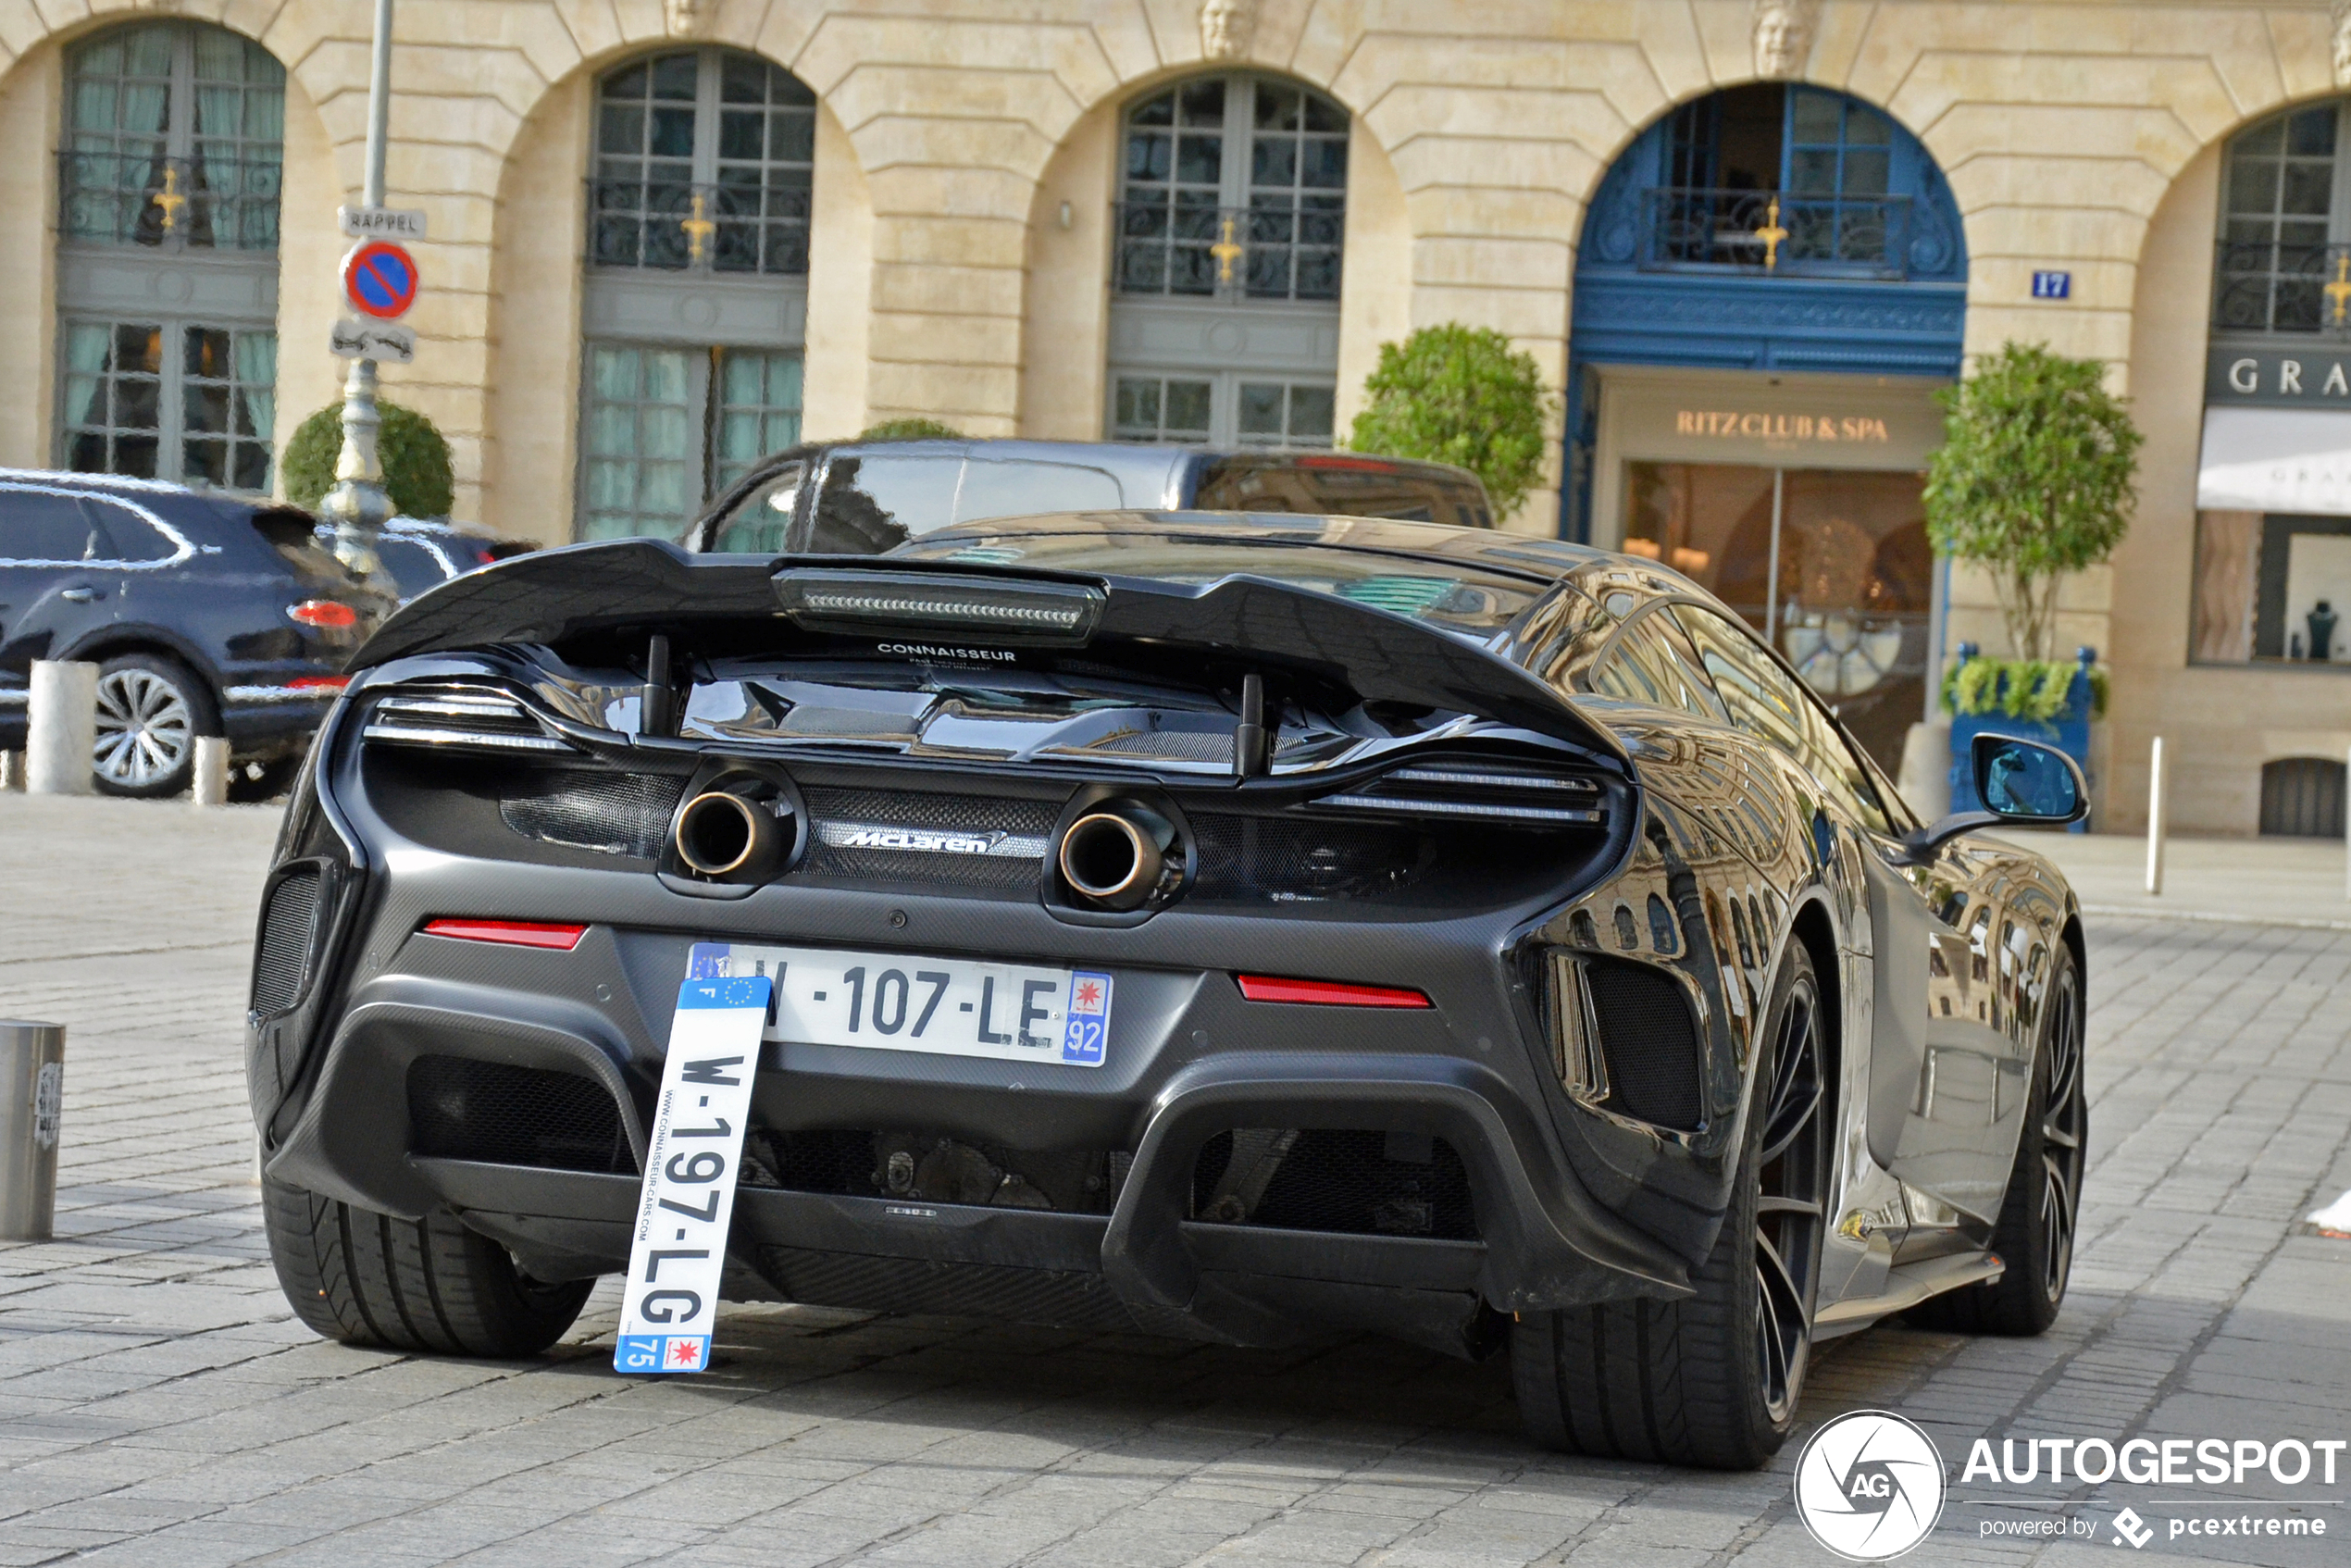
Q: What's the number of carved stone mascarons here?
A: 4